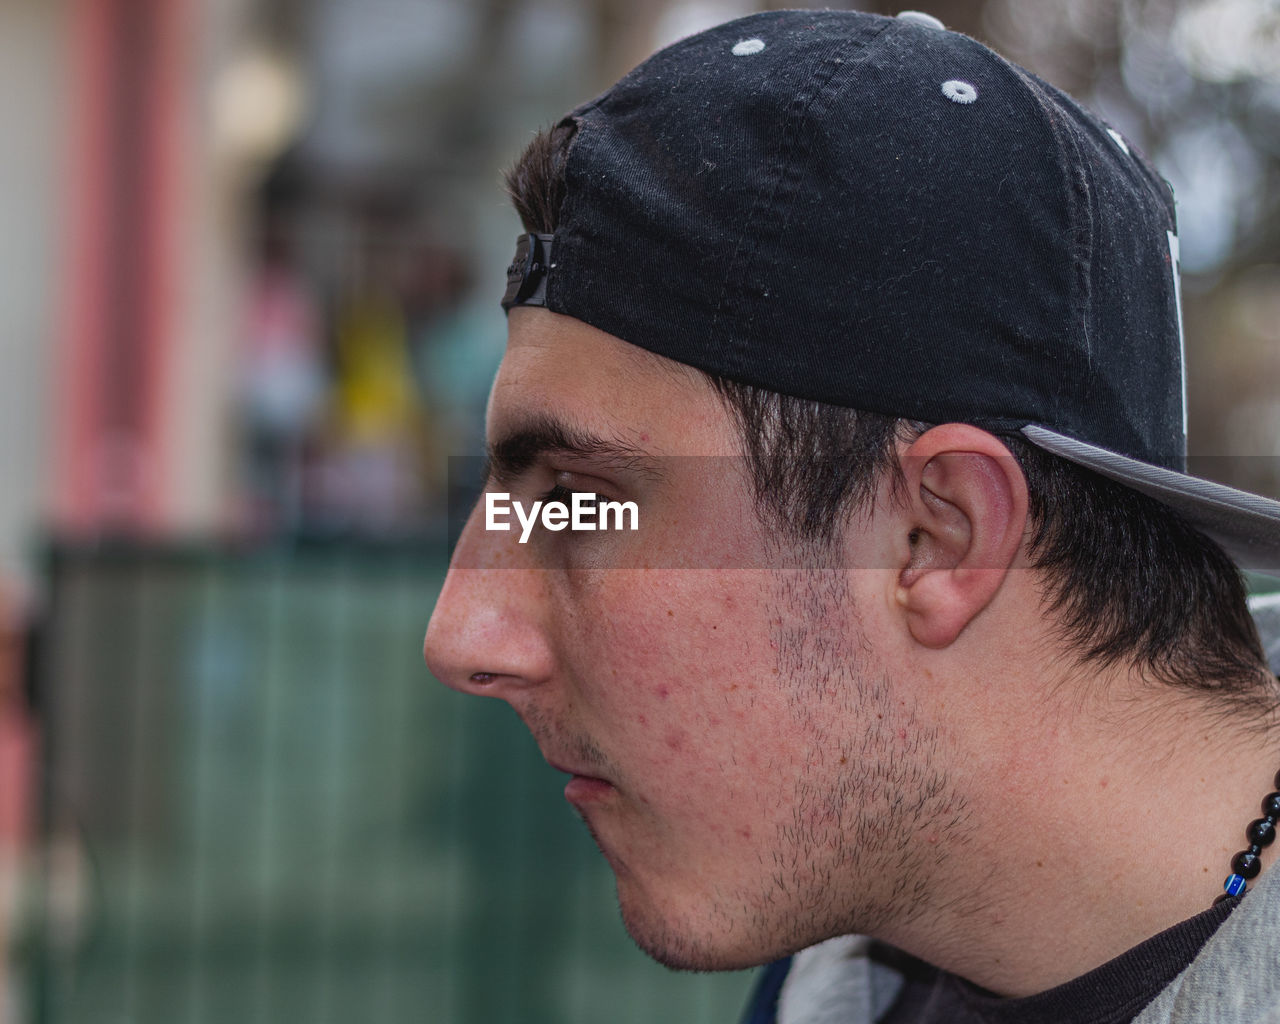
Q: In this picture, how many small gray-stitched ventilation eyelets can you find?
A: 3